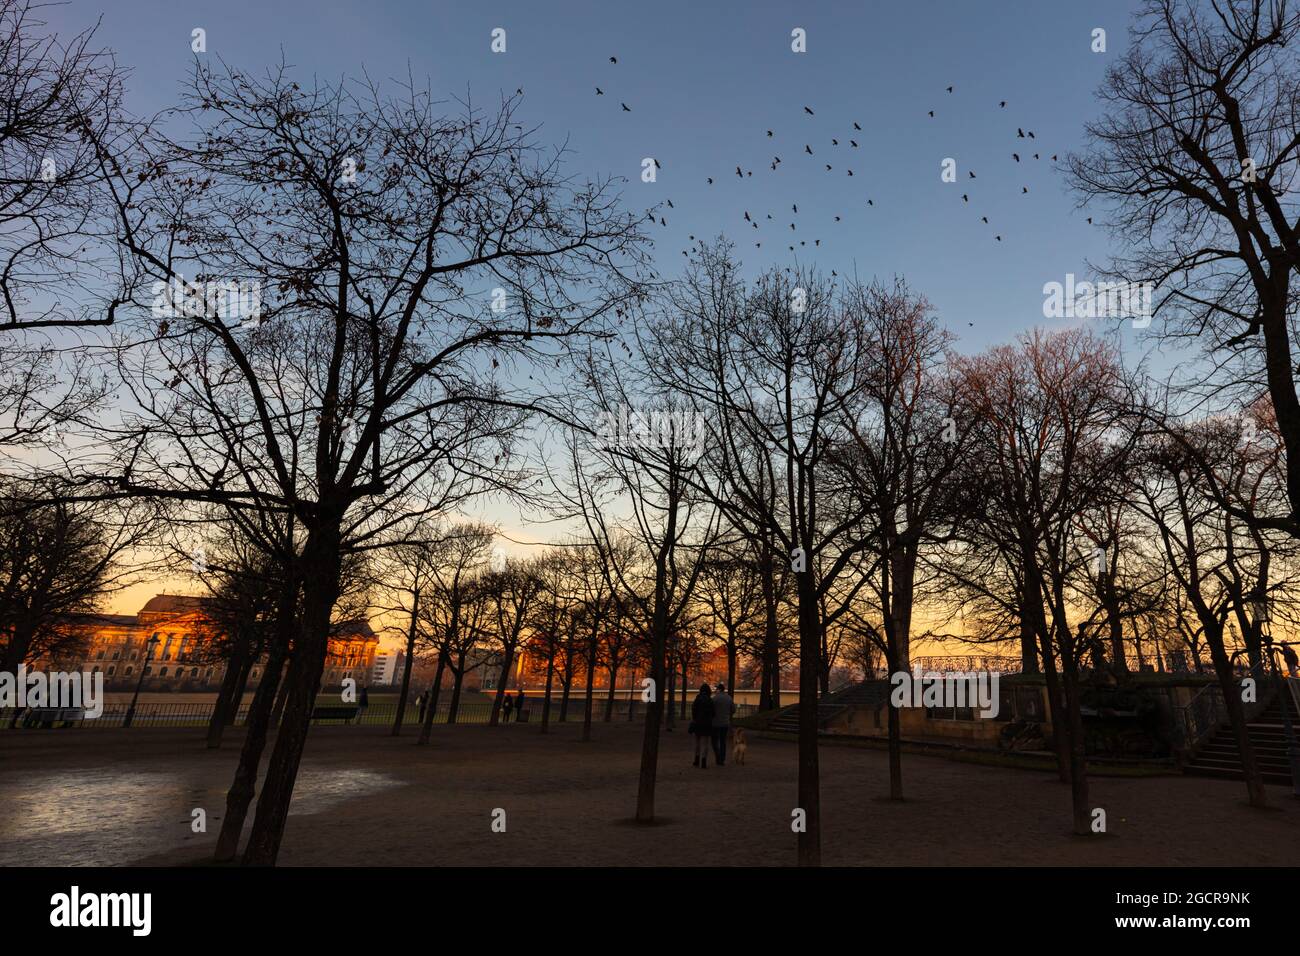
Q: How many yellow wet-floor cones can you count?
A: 0